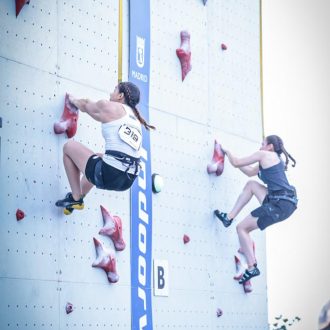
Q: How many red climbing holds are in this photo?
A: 13